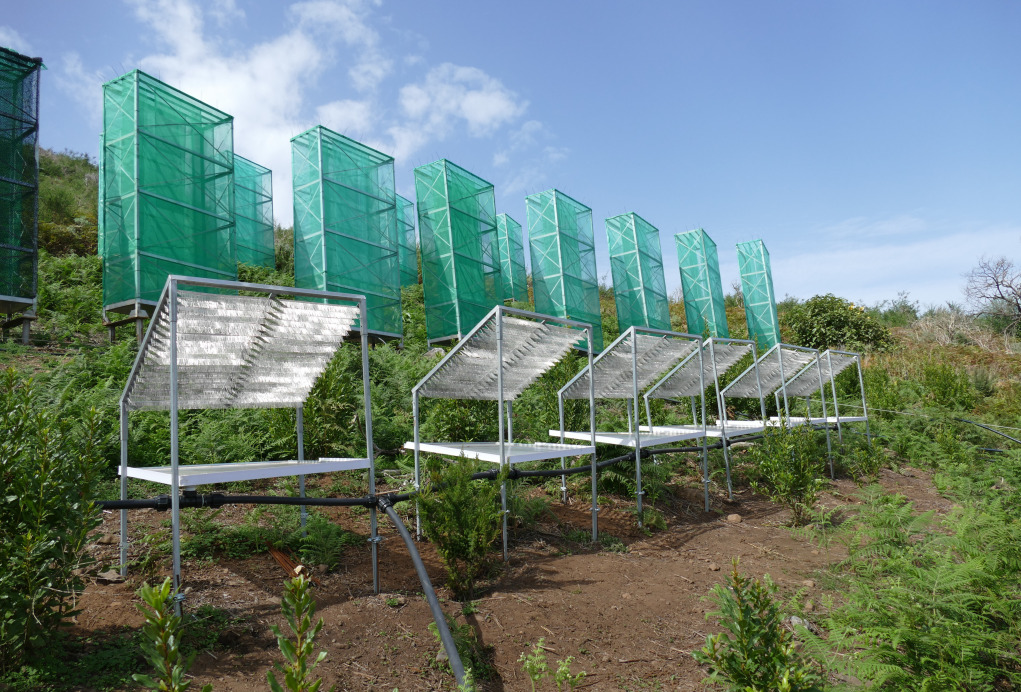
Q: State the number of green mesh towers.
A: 11